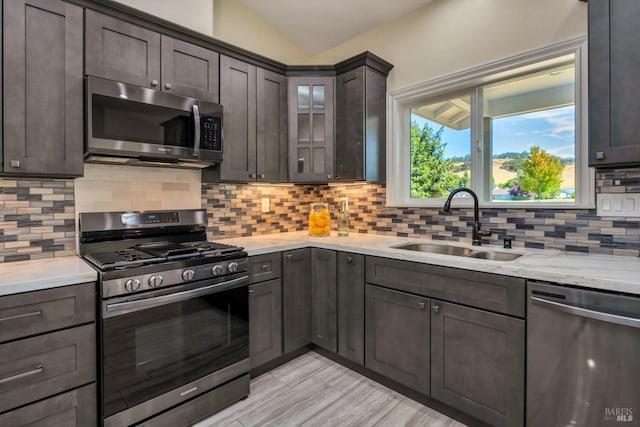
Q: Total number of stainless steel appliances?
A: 3